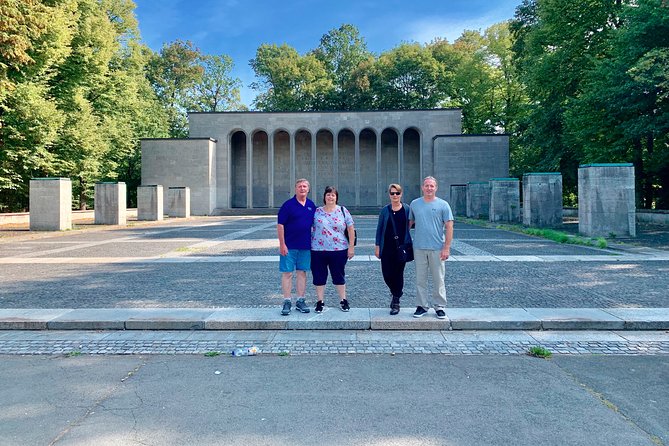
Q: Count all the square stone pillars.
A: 9